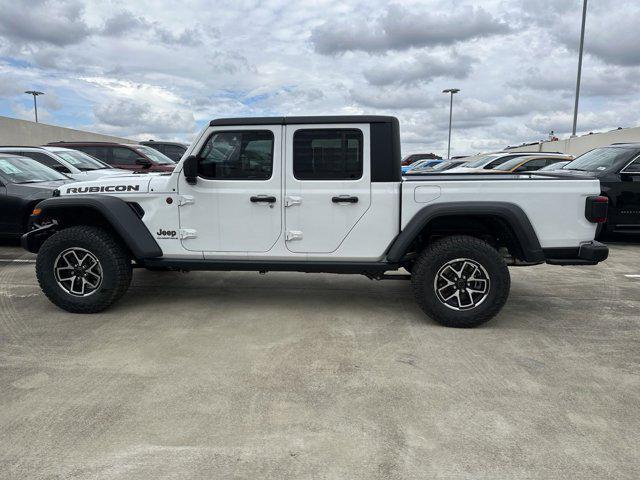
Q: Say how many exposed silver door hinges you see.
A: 4